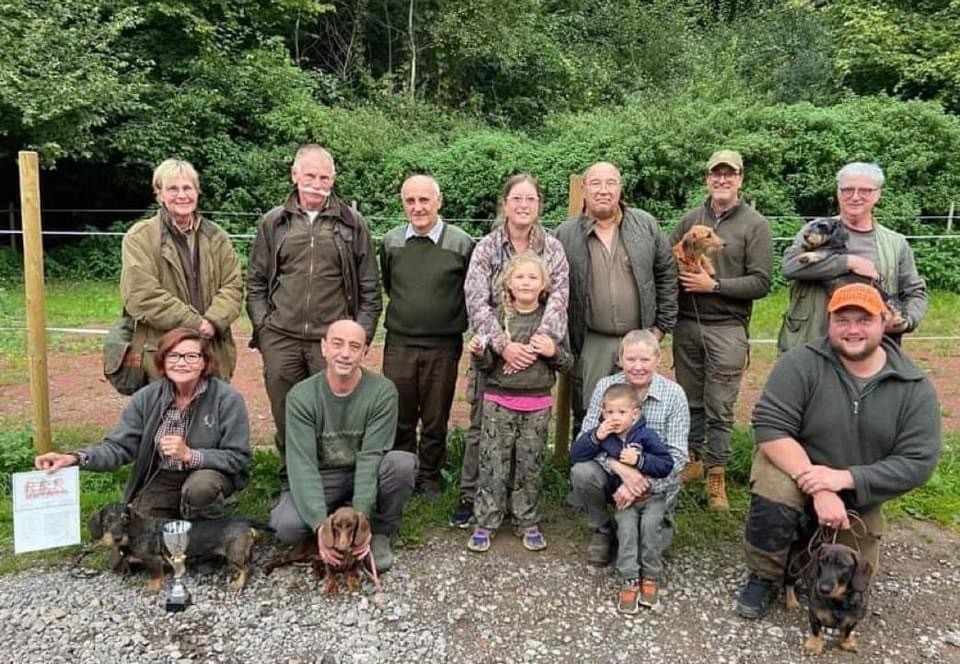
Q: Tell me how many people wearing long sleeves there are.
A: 13